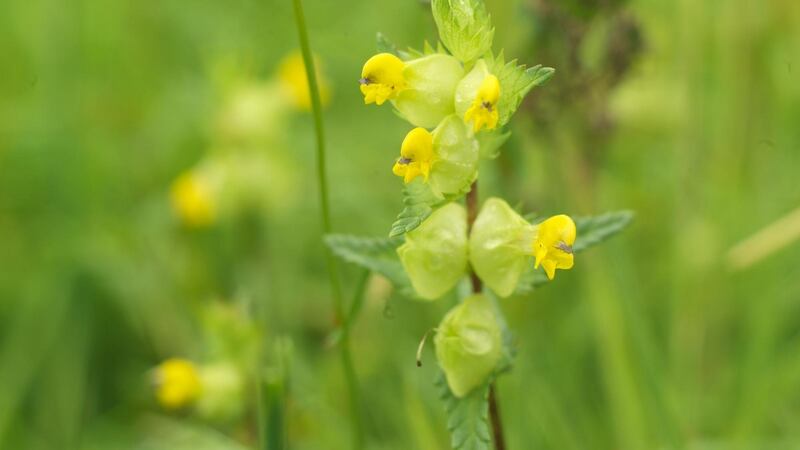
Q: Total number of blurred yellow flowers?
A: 3